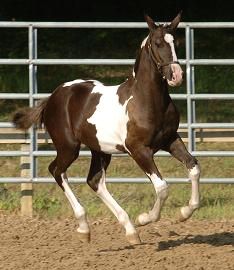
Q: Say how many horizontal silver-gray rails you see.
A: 6